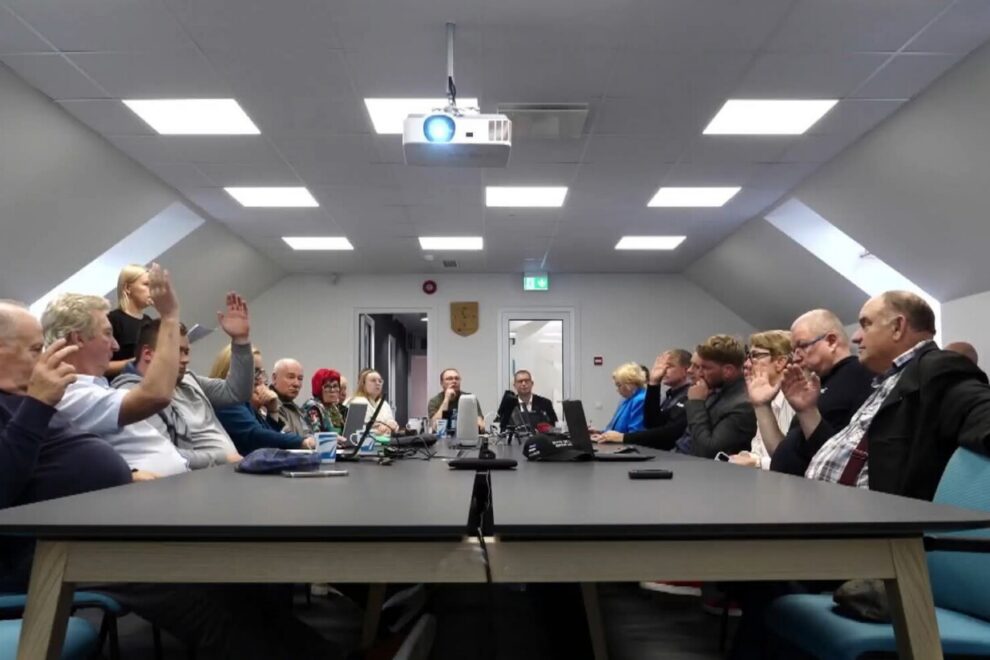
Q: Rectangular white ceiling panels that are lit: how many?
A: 9